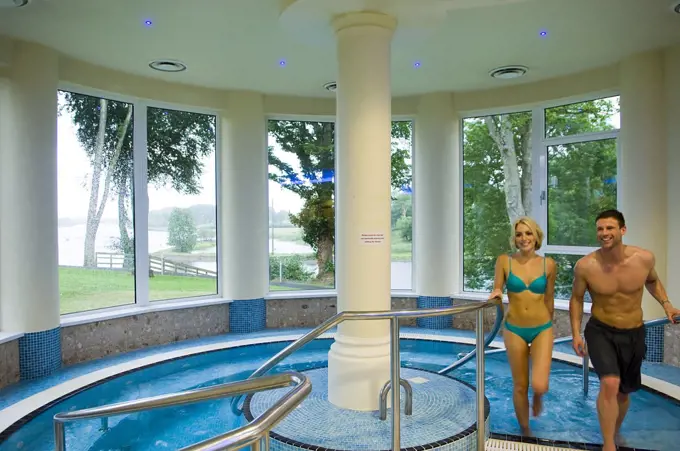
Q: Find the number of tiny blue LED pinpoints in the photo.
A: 4